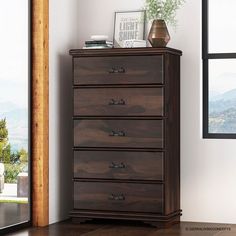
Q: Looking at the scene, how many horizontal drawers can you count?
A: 5